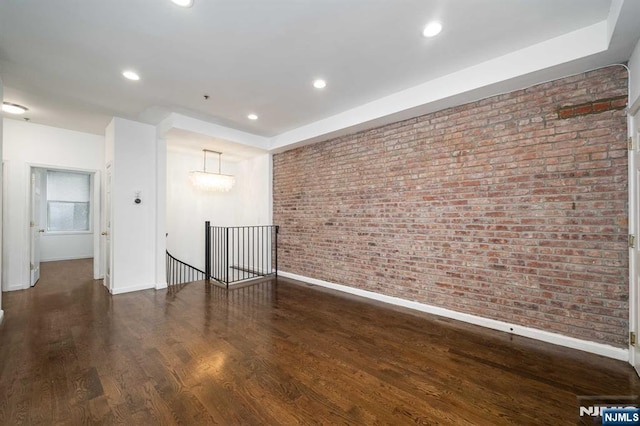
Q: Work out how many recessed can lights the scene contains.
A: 5